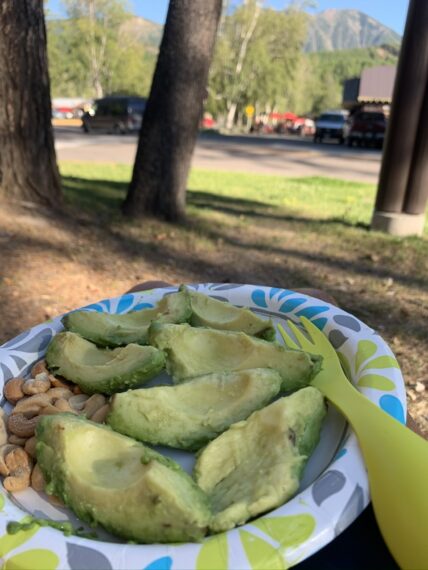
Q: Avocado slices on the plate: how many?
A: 7